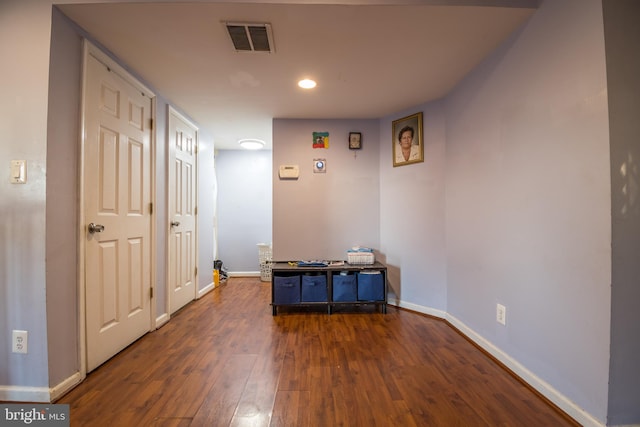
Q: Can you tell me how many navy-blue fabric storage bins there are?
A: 4